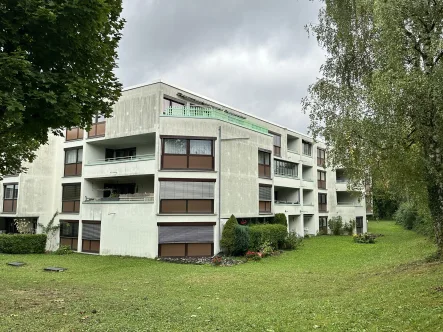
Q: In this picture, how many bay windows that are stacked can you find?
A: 3